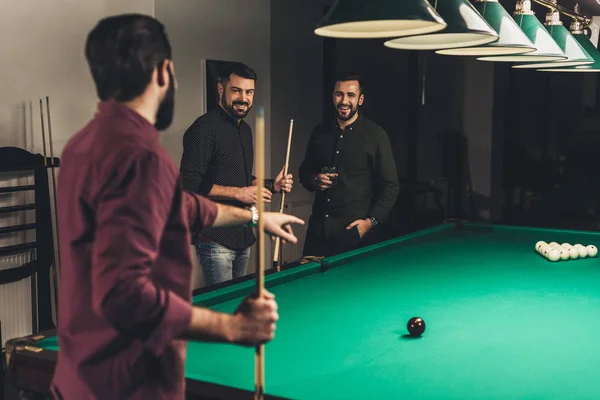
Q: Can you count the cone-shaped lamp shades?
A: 6